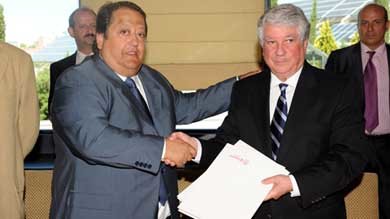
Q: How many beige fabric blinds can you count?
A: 1